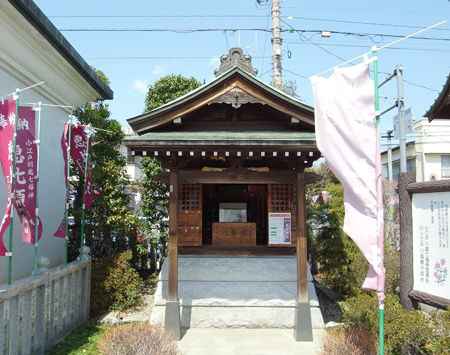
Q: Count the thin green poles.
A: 5